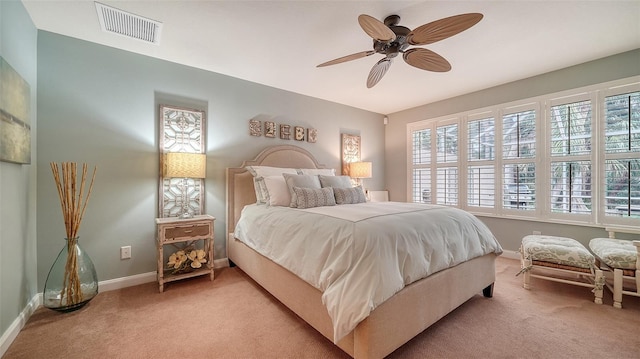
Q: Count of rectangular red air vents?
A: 0